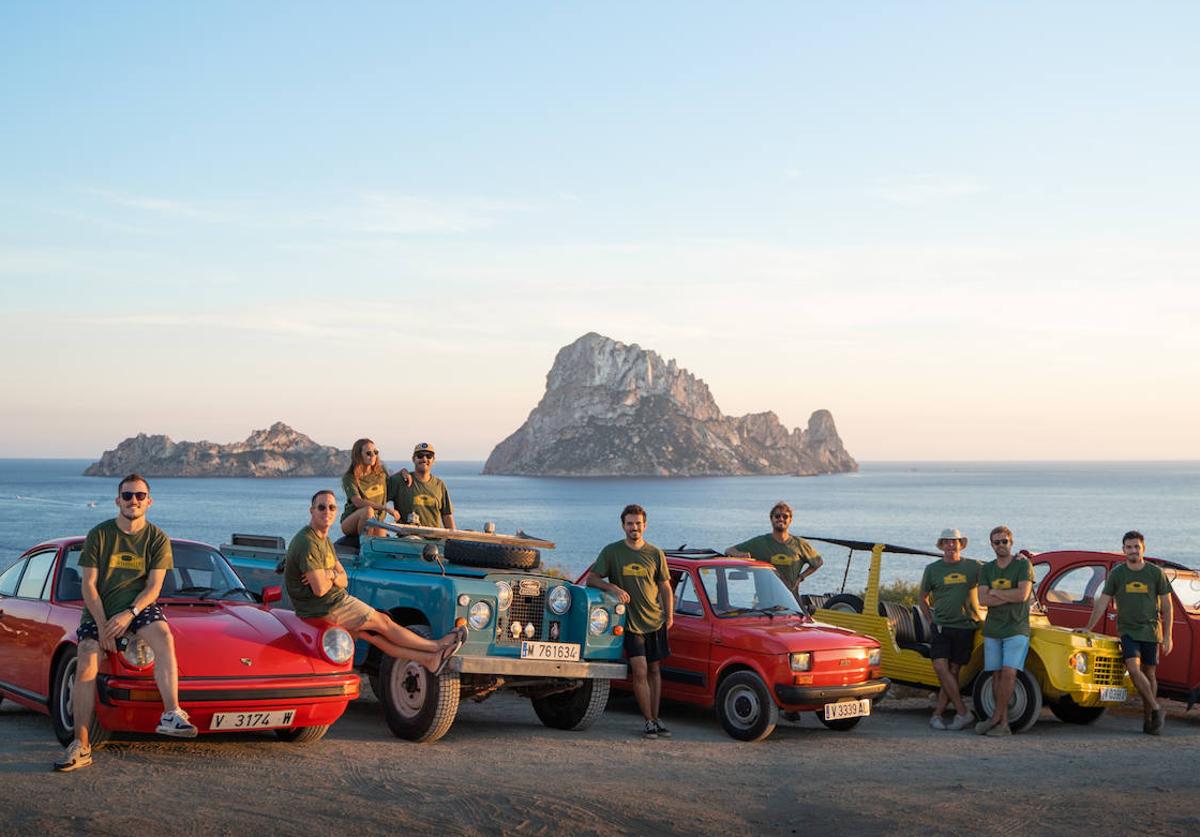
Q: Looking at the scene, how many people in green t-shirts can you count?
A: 9